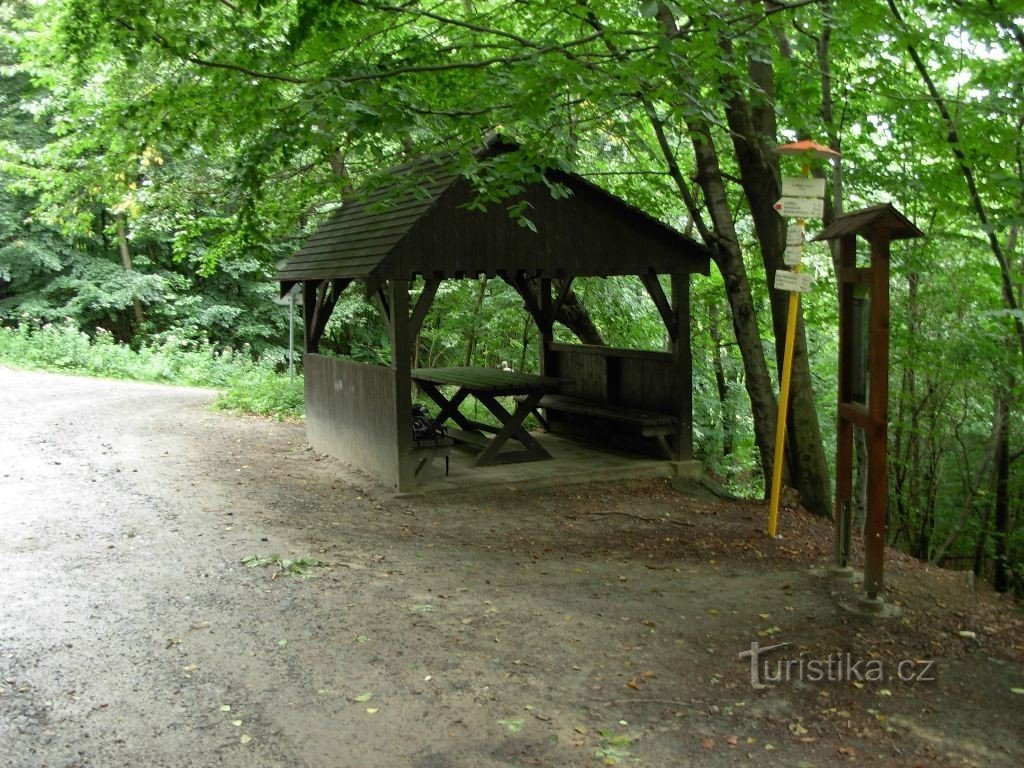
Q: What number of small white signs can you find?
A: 5